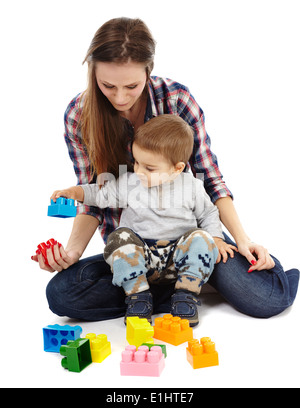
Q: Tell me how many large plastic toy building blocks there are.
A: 10